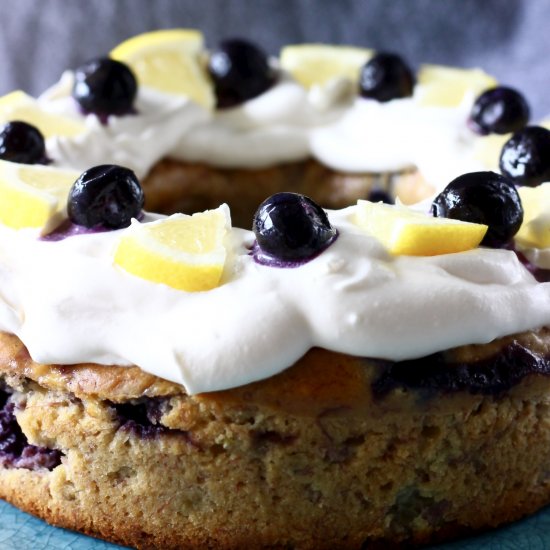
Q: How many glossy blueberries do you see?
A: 9